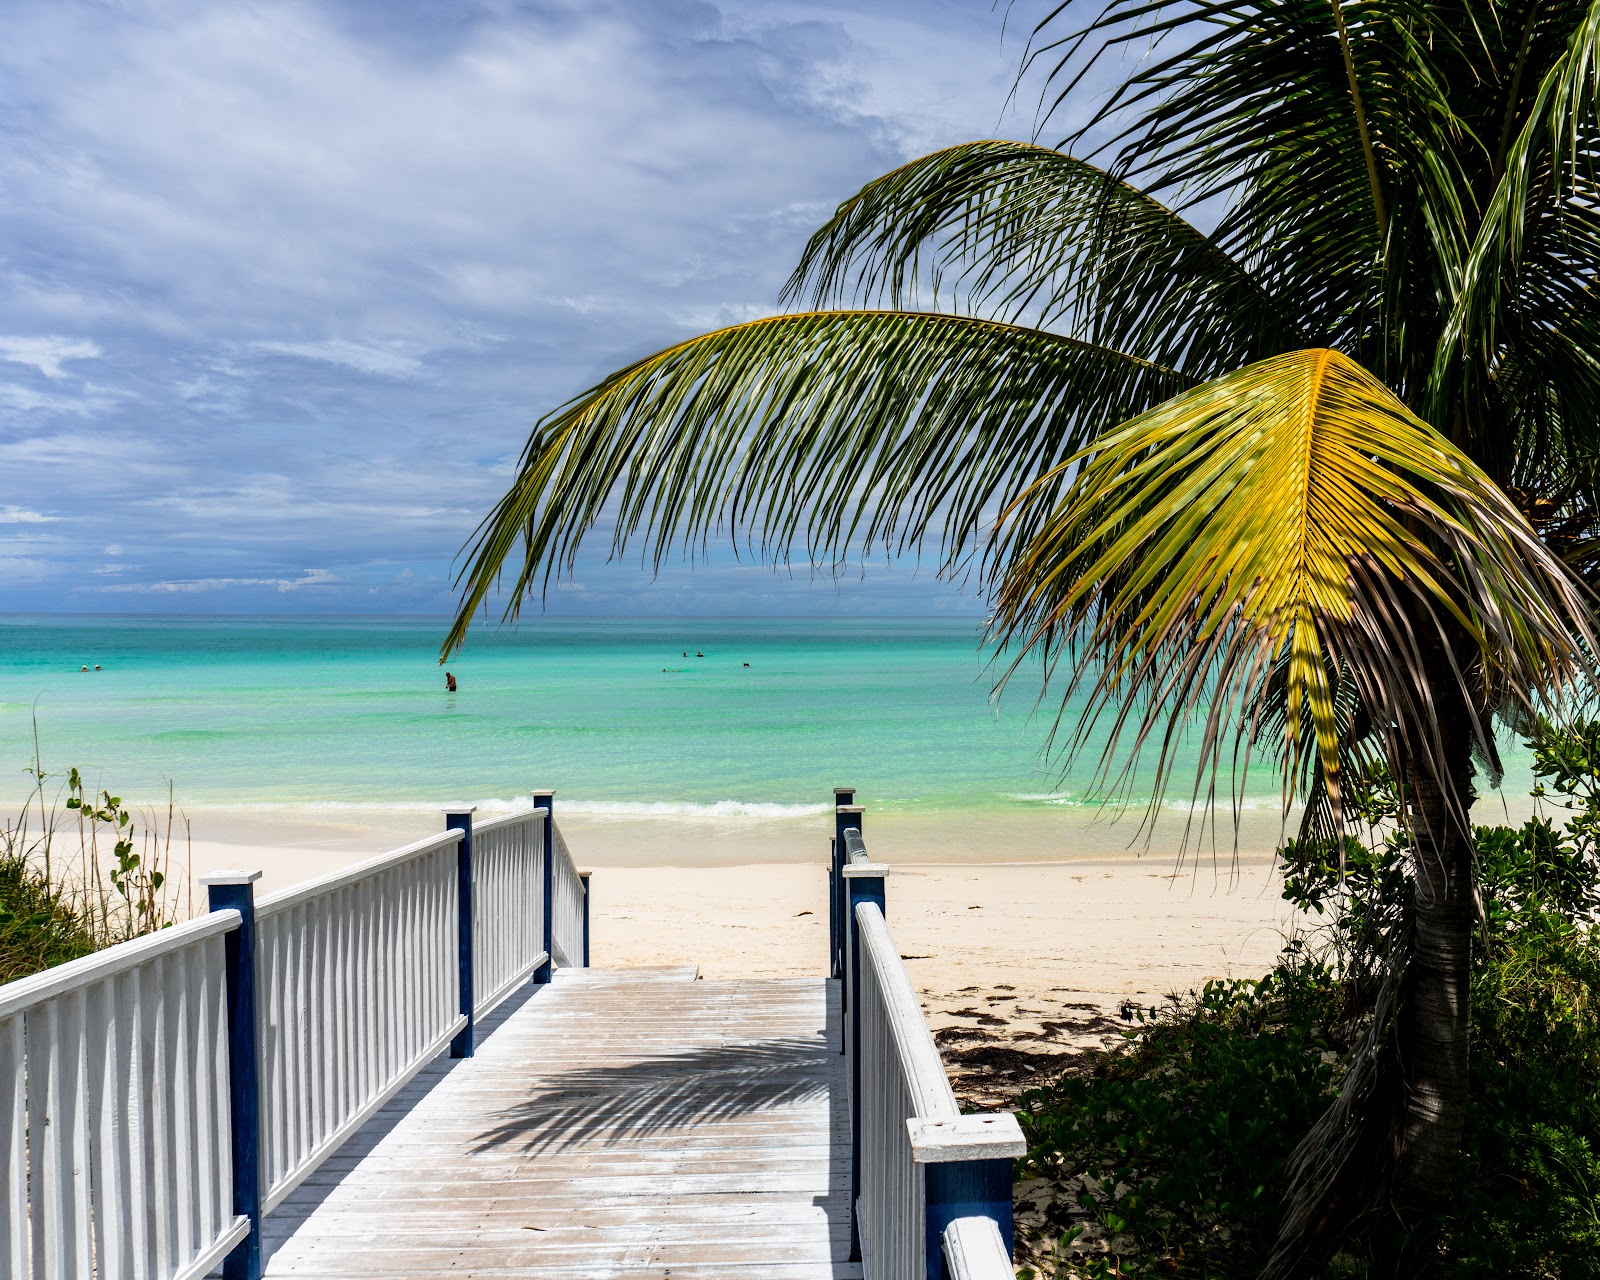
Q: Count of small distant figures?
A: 7